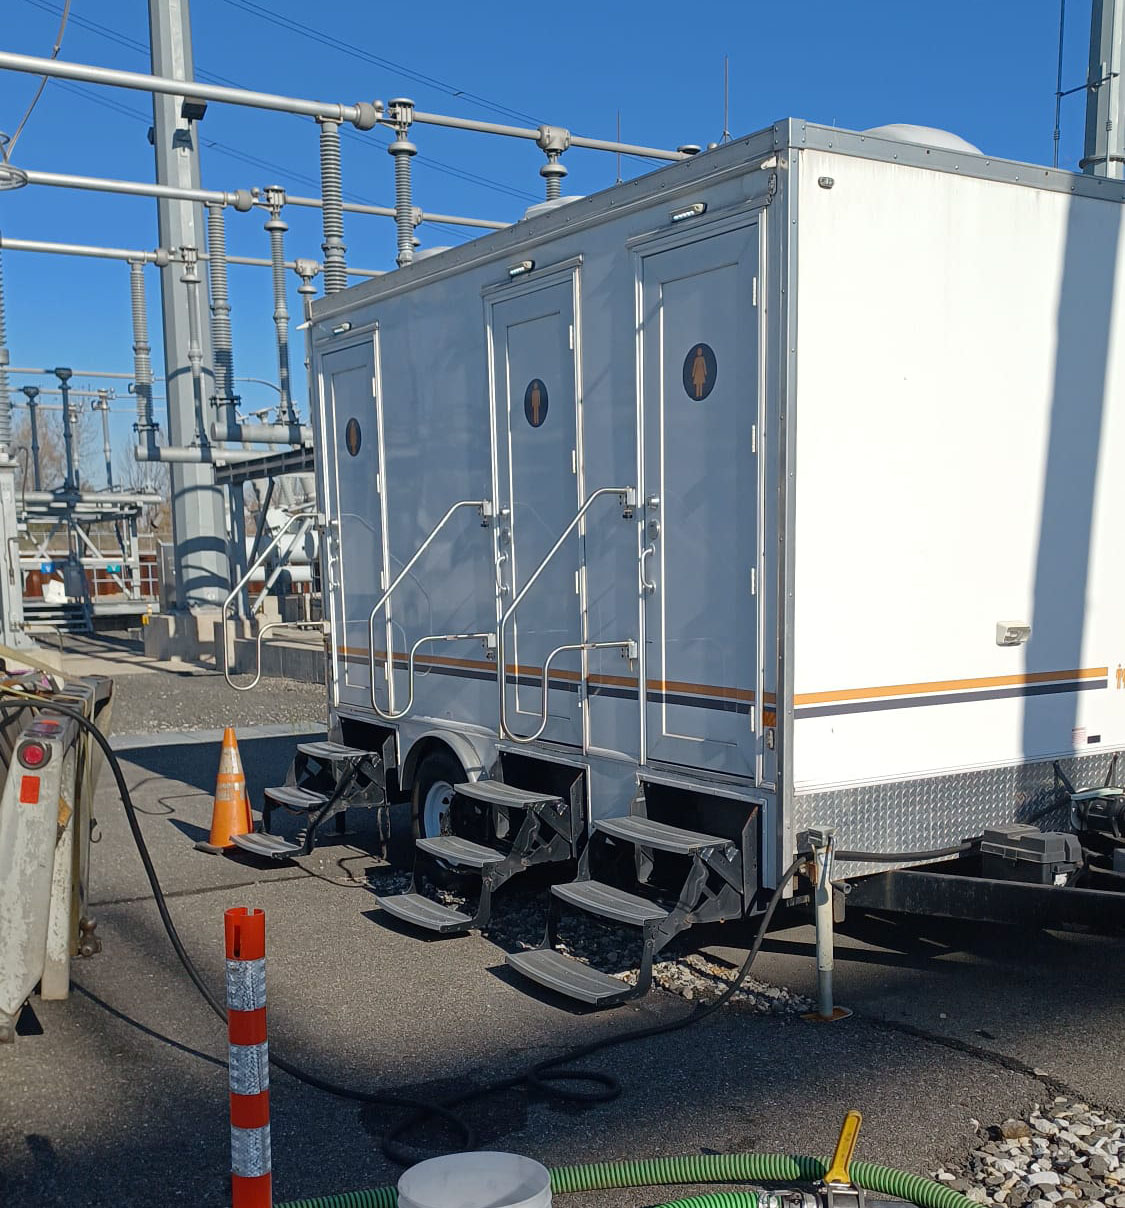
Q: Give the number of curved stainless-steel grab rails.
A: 3